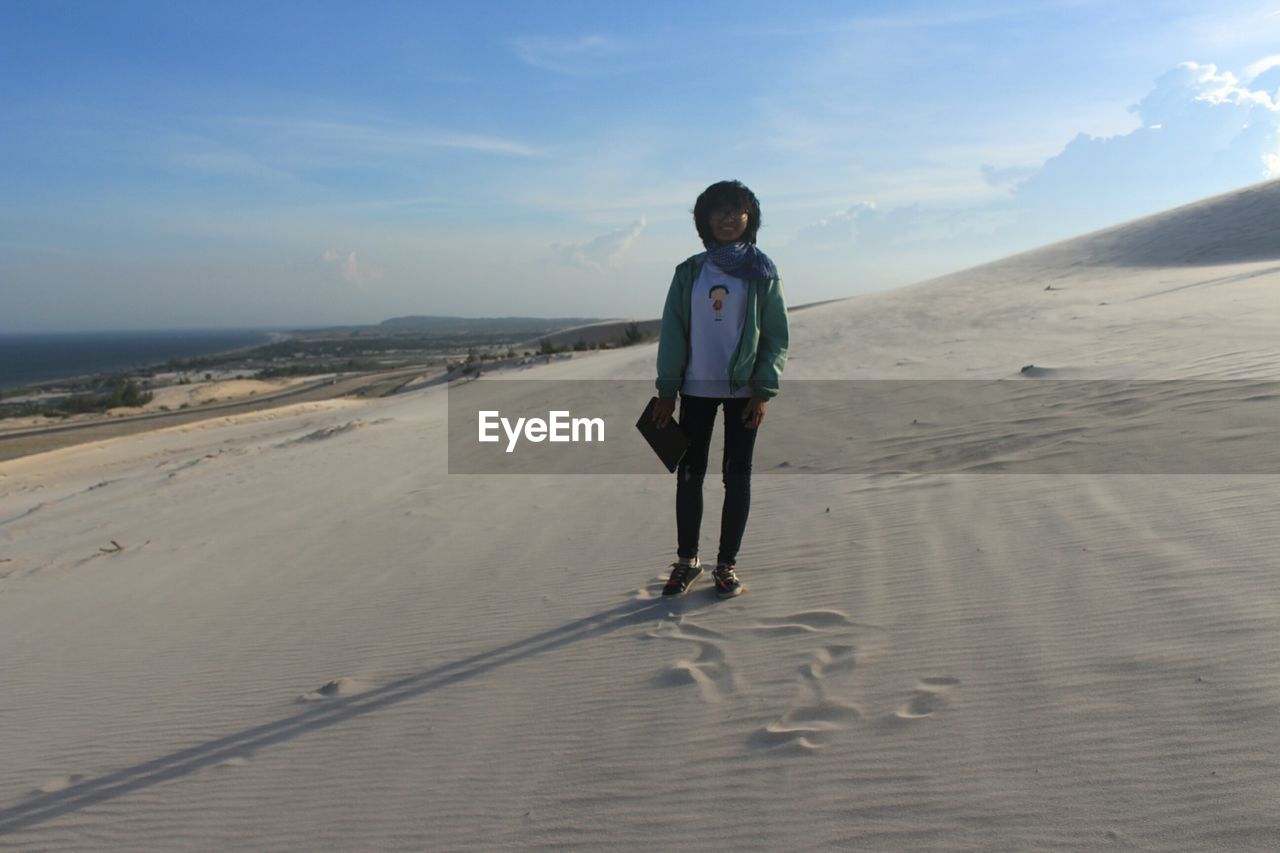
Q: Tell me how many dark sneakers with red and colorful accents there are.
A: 2